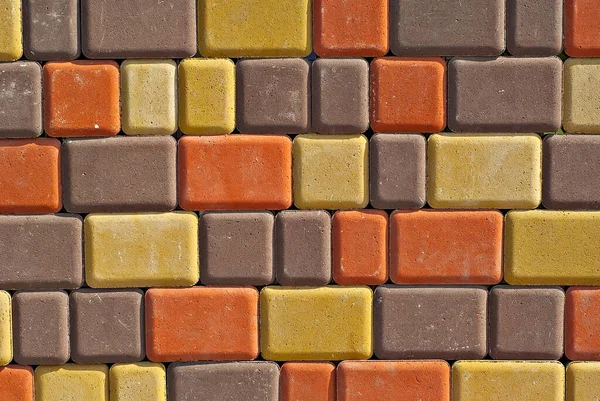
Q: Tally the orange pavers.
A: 13